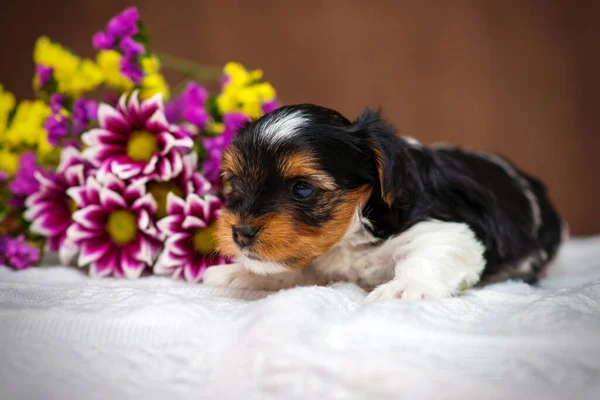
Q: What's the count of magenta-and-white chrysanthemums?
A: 5